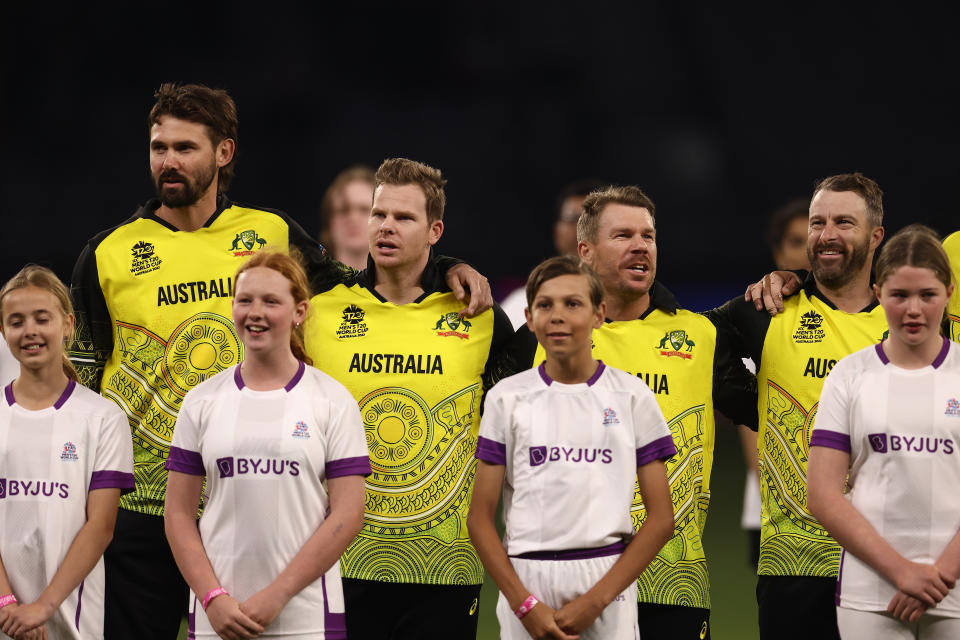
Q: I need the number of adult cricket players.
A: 4